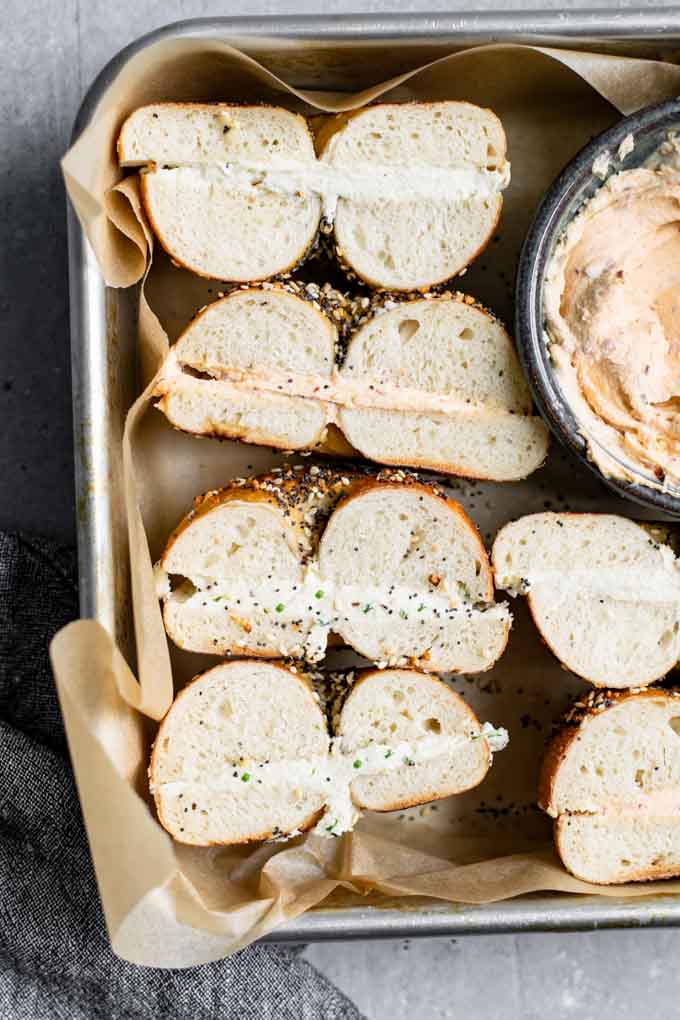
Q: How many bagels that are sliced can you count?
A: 6